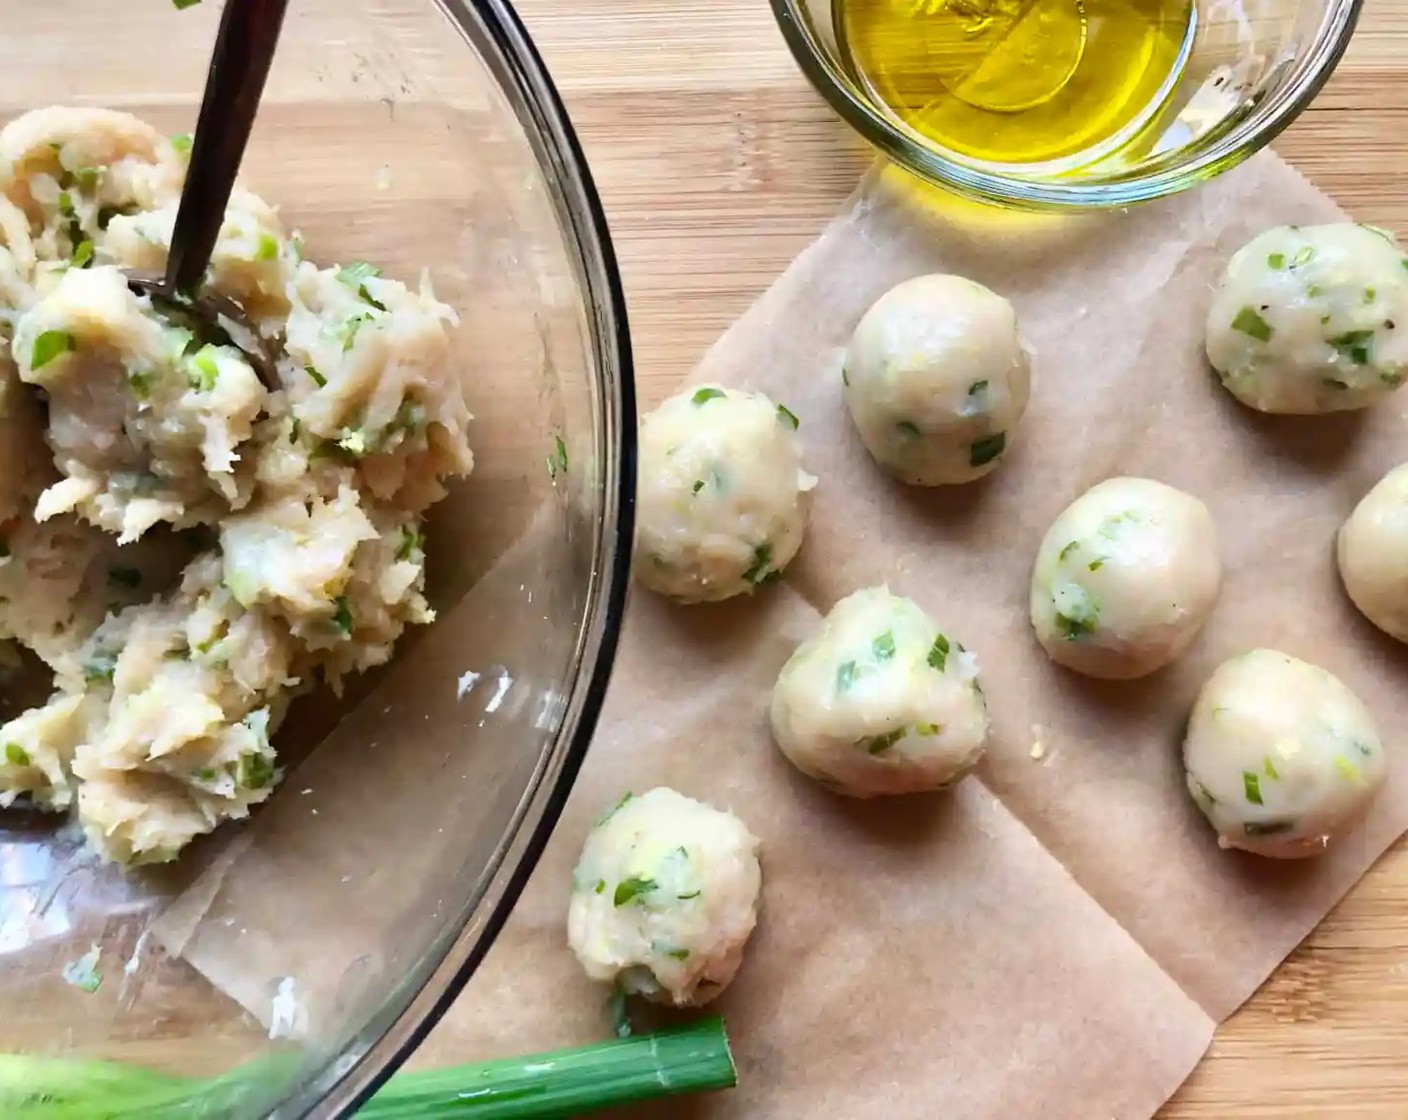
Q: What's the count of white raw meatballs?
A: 8